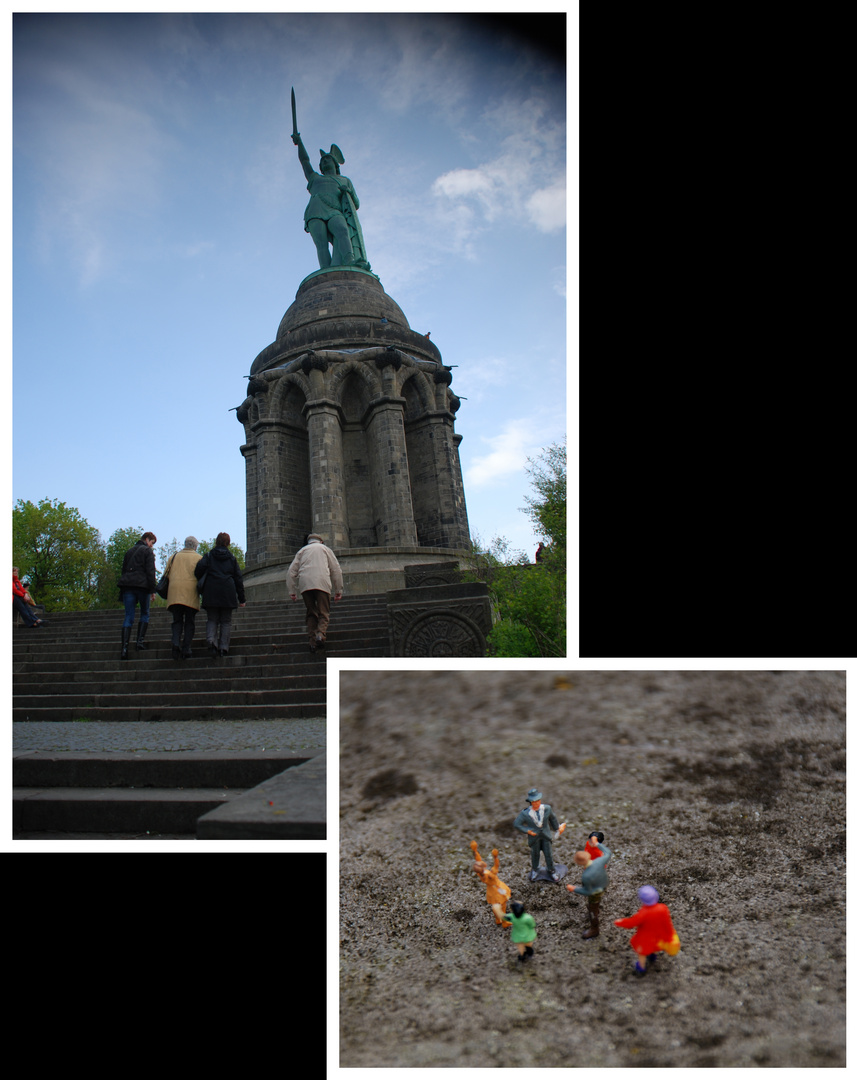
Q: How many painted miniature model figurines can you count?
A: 6